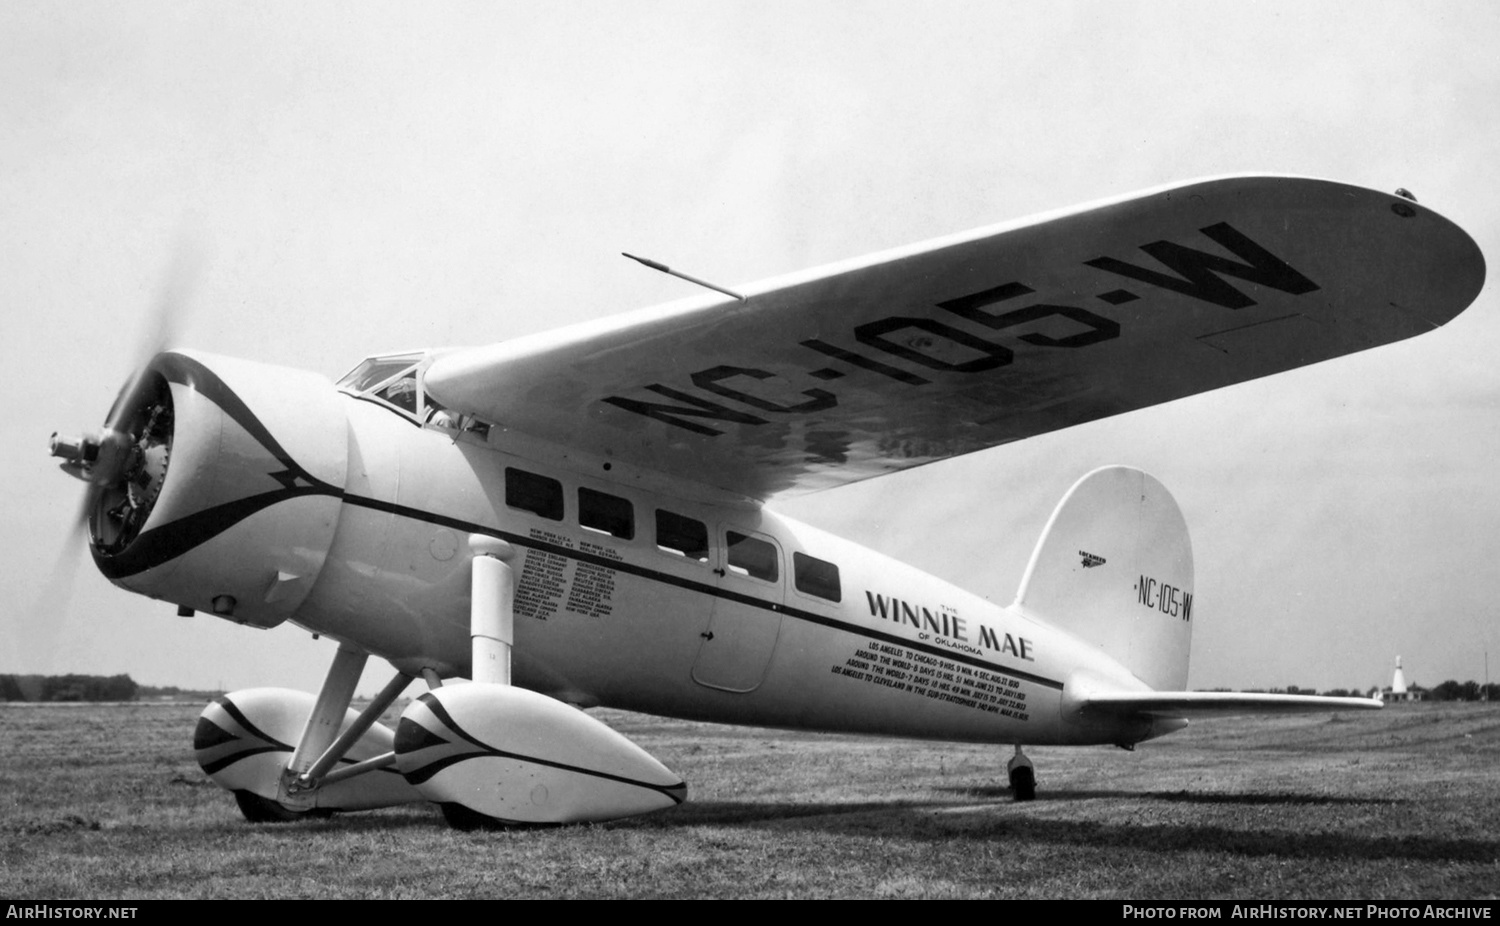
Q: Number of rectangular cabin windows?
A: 5